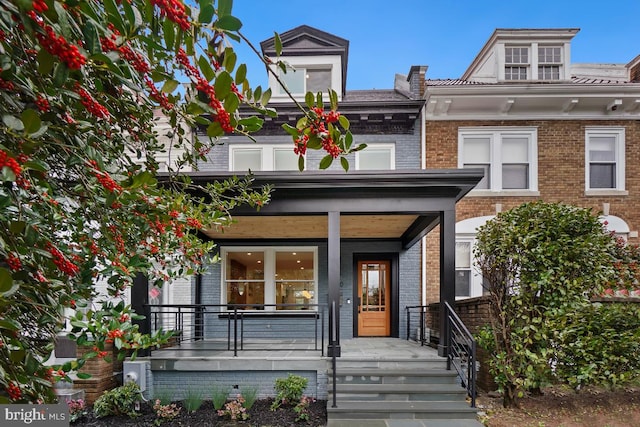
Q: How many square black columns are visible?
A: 3